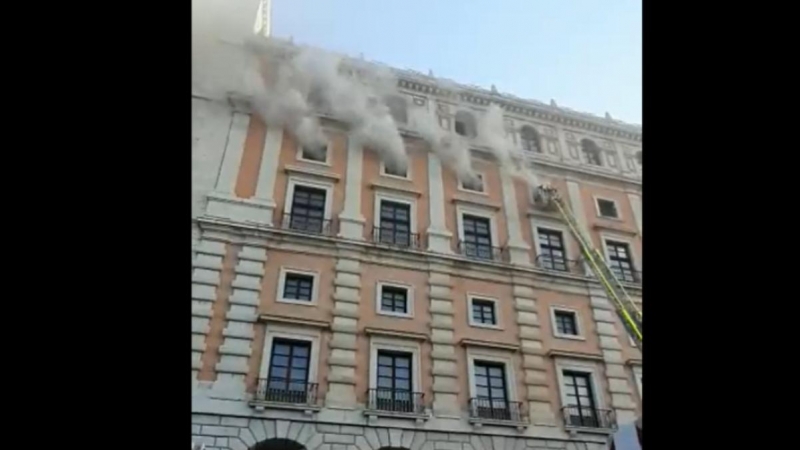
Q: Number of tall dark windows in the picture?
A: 9